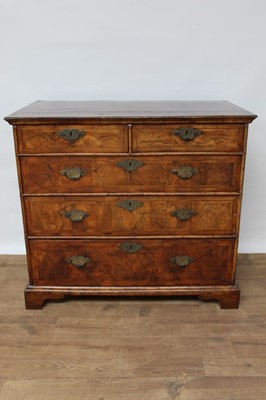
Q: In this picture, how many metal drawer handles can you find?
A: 8